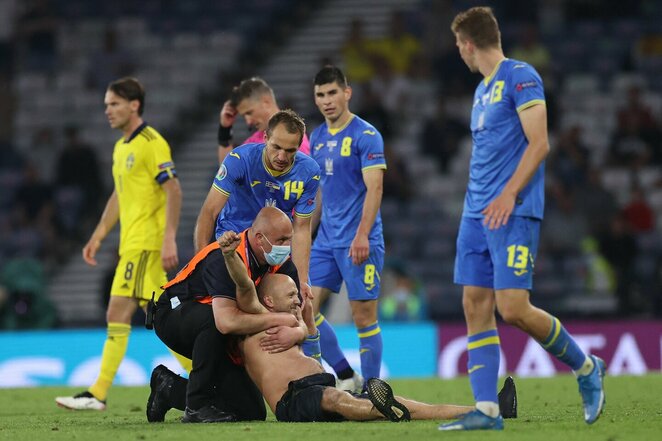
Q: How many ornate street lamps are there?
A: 0